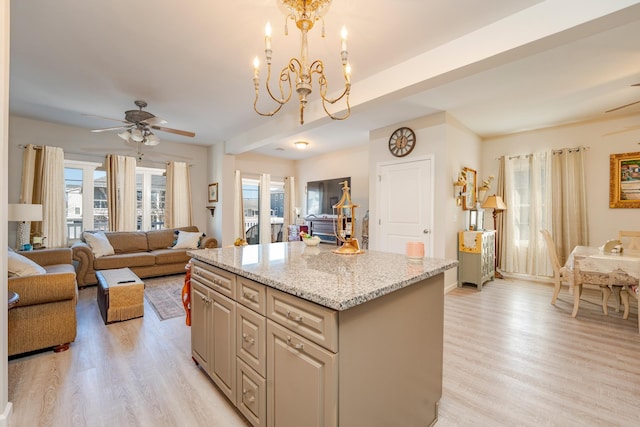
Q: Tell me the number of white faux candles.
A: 4